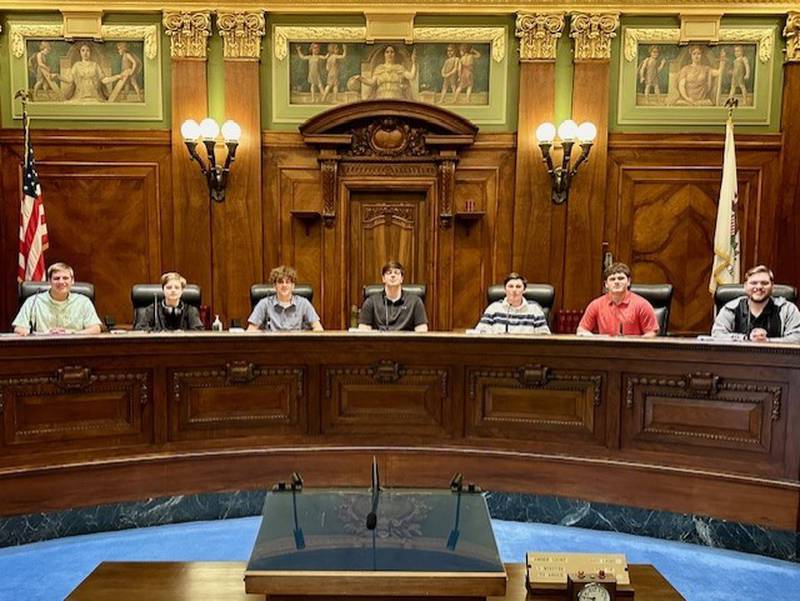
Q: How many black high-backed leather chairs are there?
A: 7